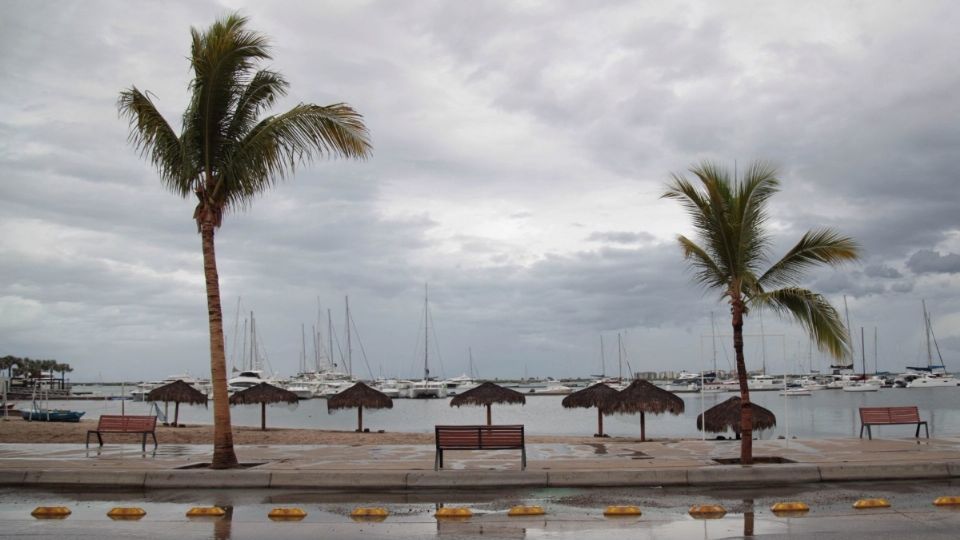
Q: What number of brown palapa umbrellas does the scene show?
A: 7